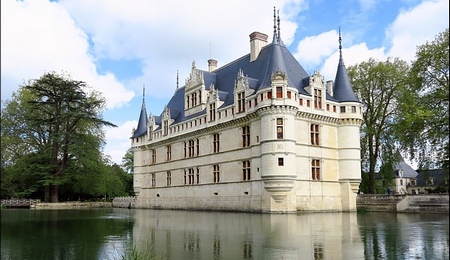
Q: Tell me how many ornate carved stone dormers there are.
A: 7